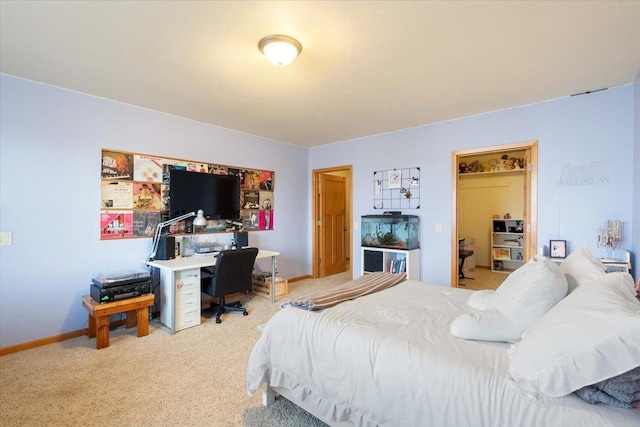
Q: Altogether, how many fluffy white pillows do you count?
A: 3